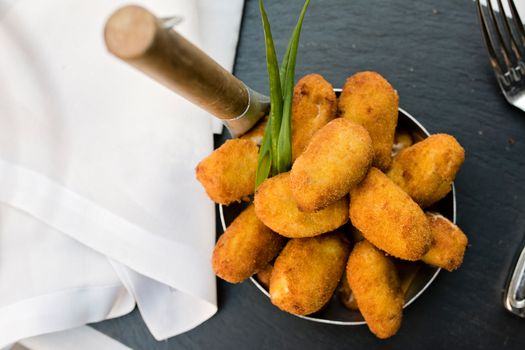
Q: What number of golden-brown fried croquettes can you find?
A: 11